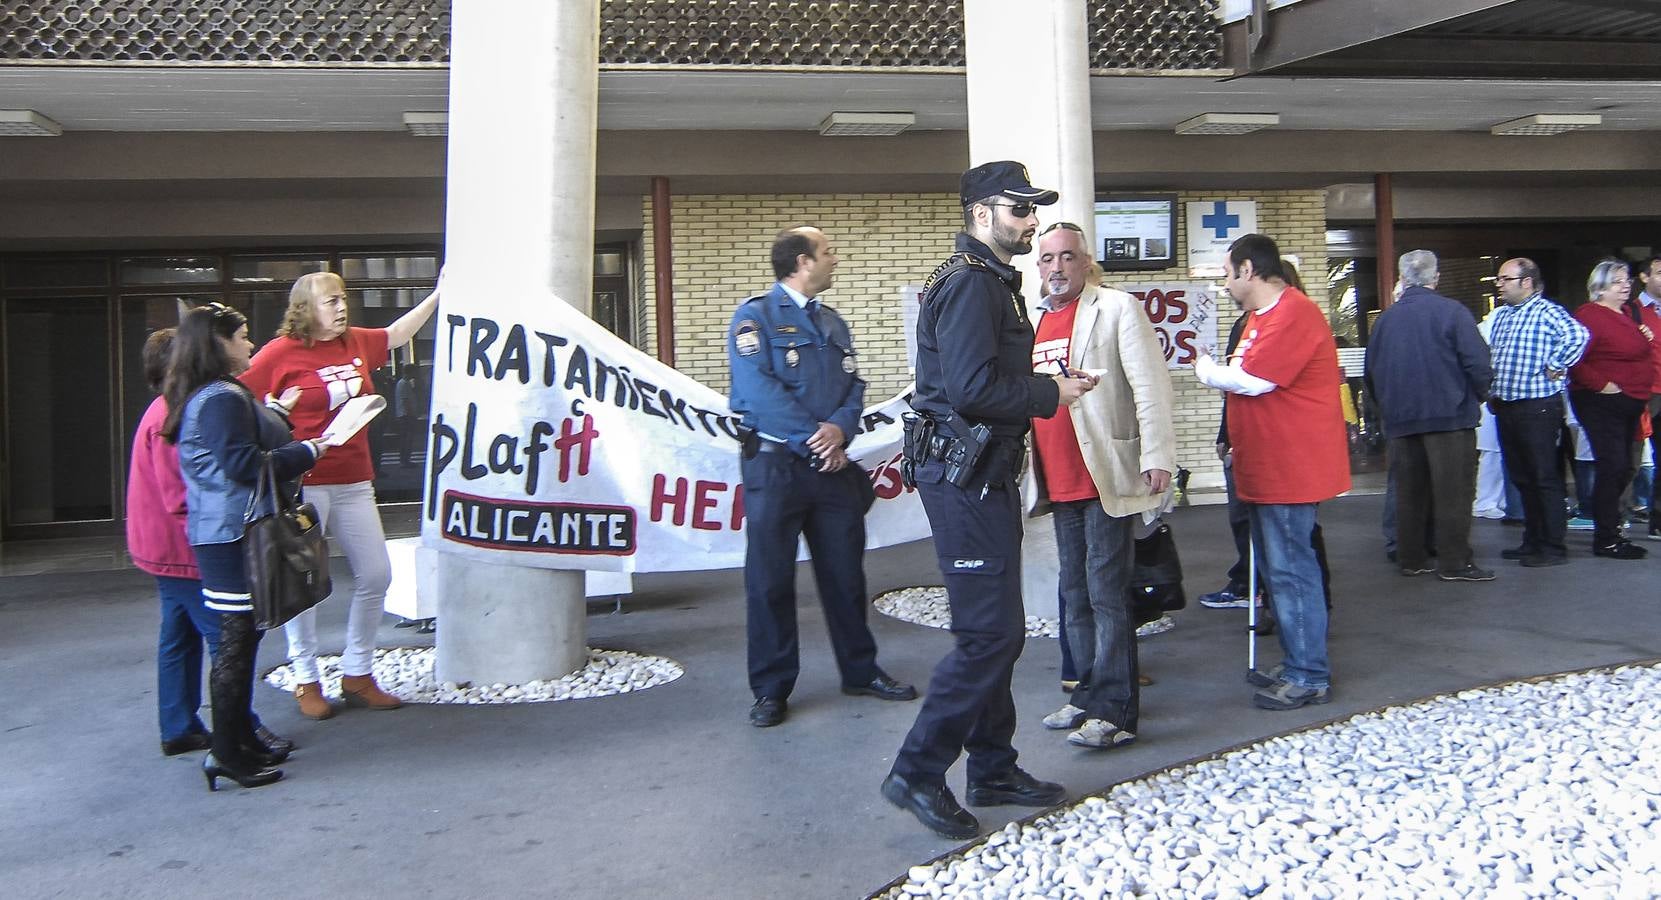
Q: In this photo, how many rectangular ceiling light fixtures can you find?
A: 5